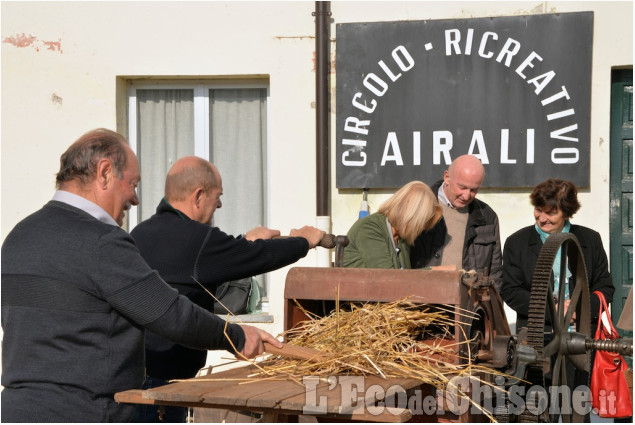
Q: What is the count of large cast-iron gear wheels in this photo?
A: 1